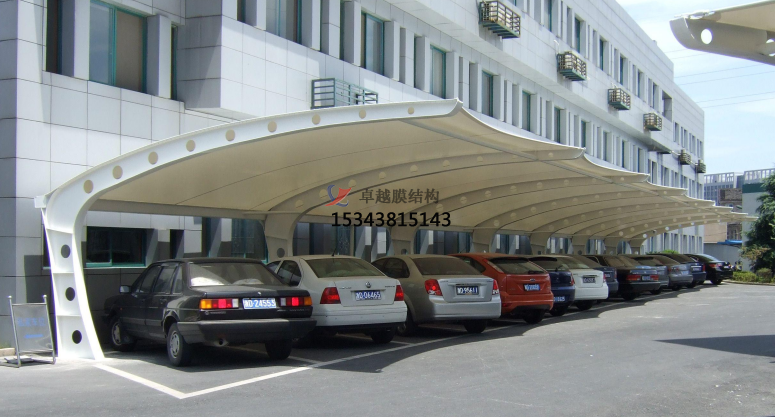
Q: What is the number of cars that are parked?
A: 12